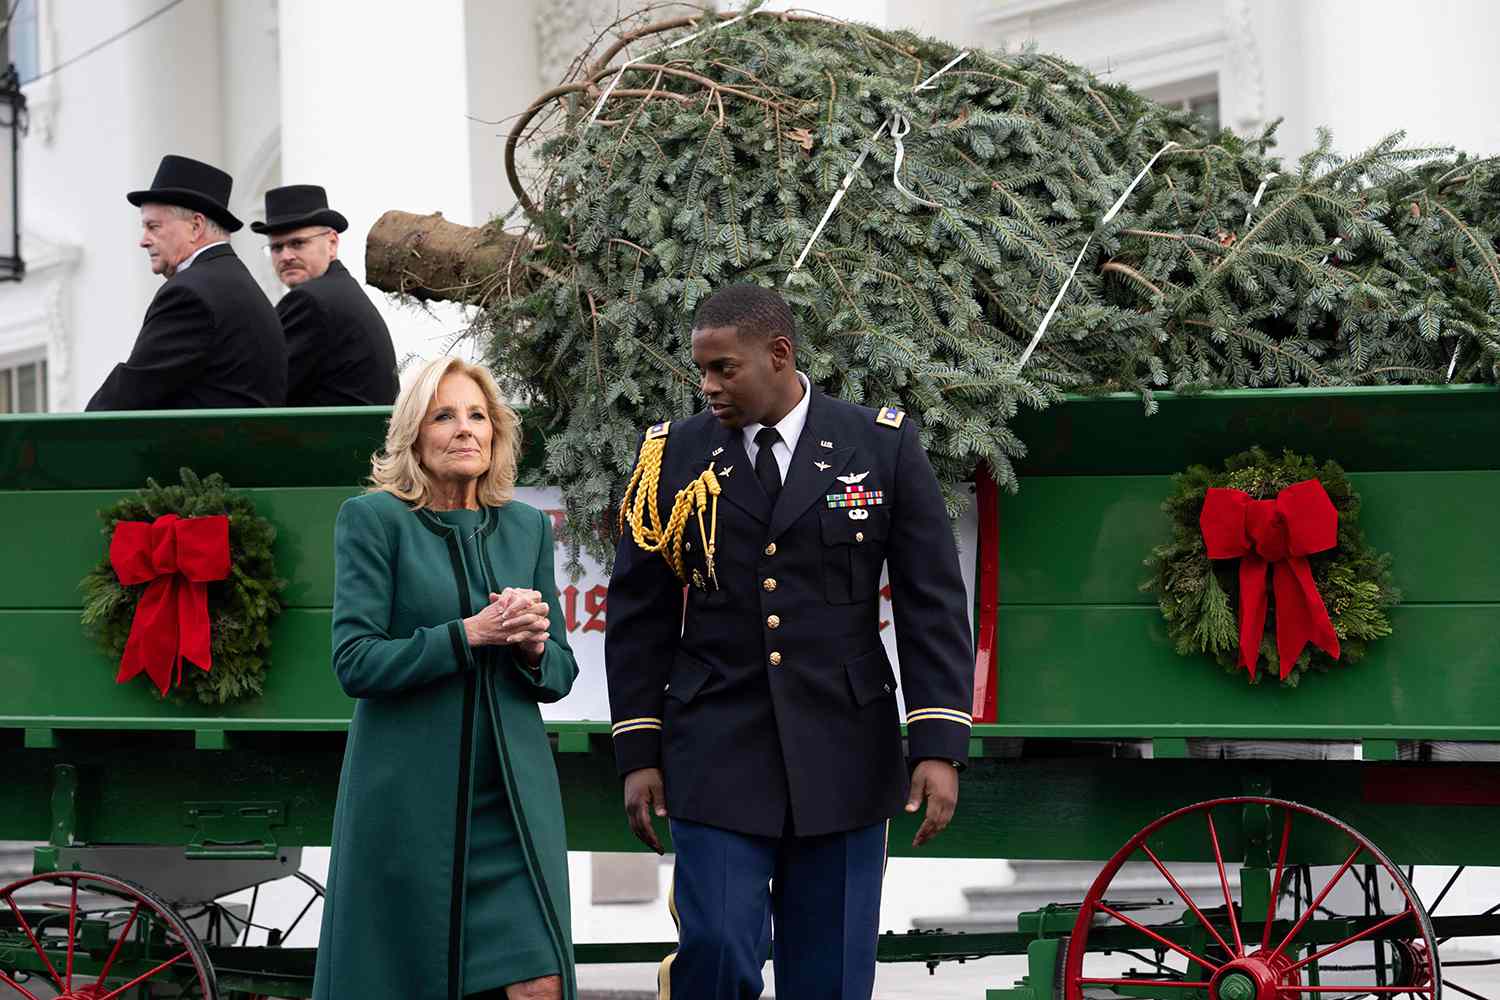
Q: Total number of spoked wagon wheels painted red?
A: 2